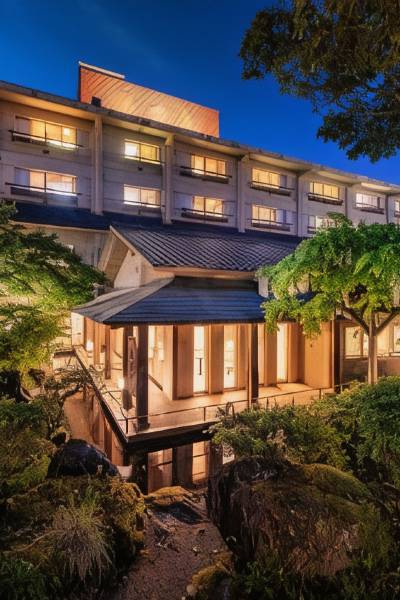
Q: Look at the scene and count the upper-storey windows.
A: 12